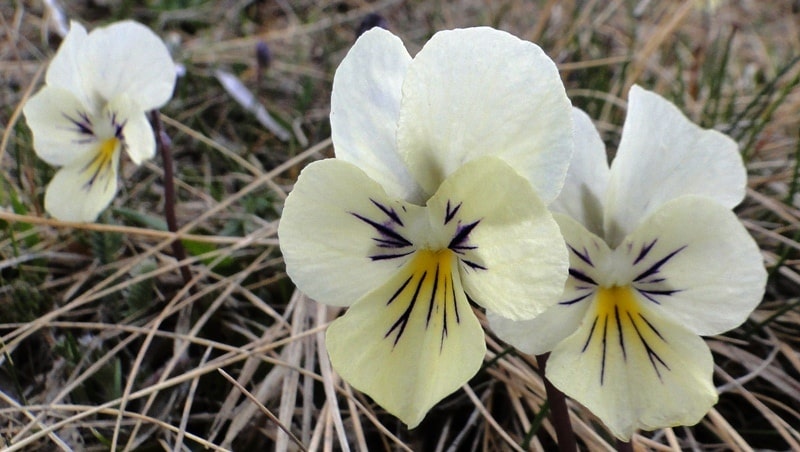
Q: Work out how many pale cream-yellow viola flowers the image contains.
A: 3